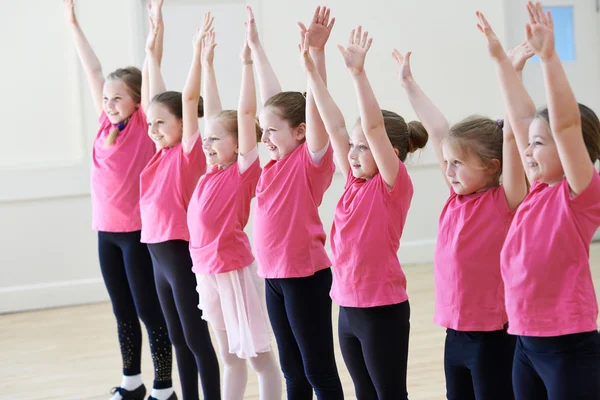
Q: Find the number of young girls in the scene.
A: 7